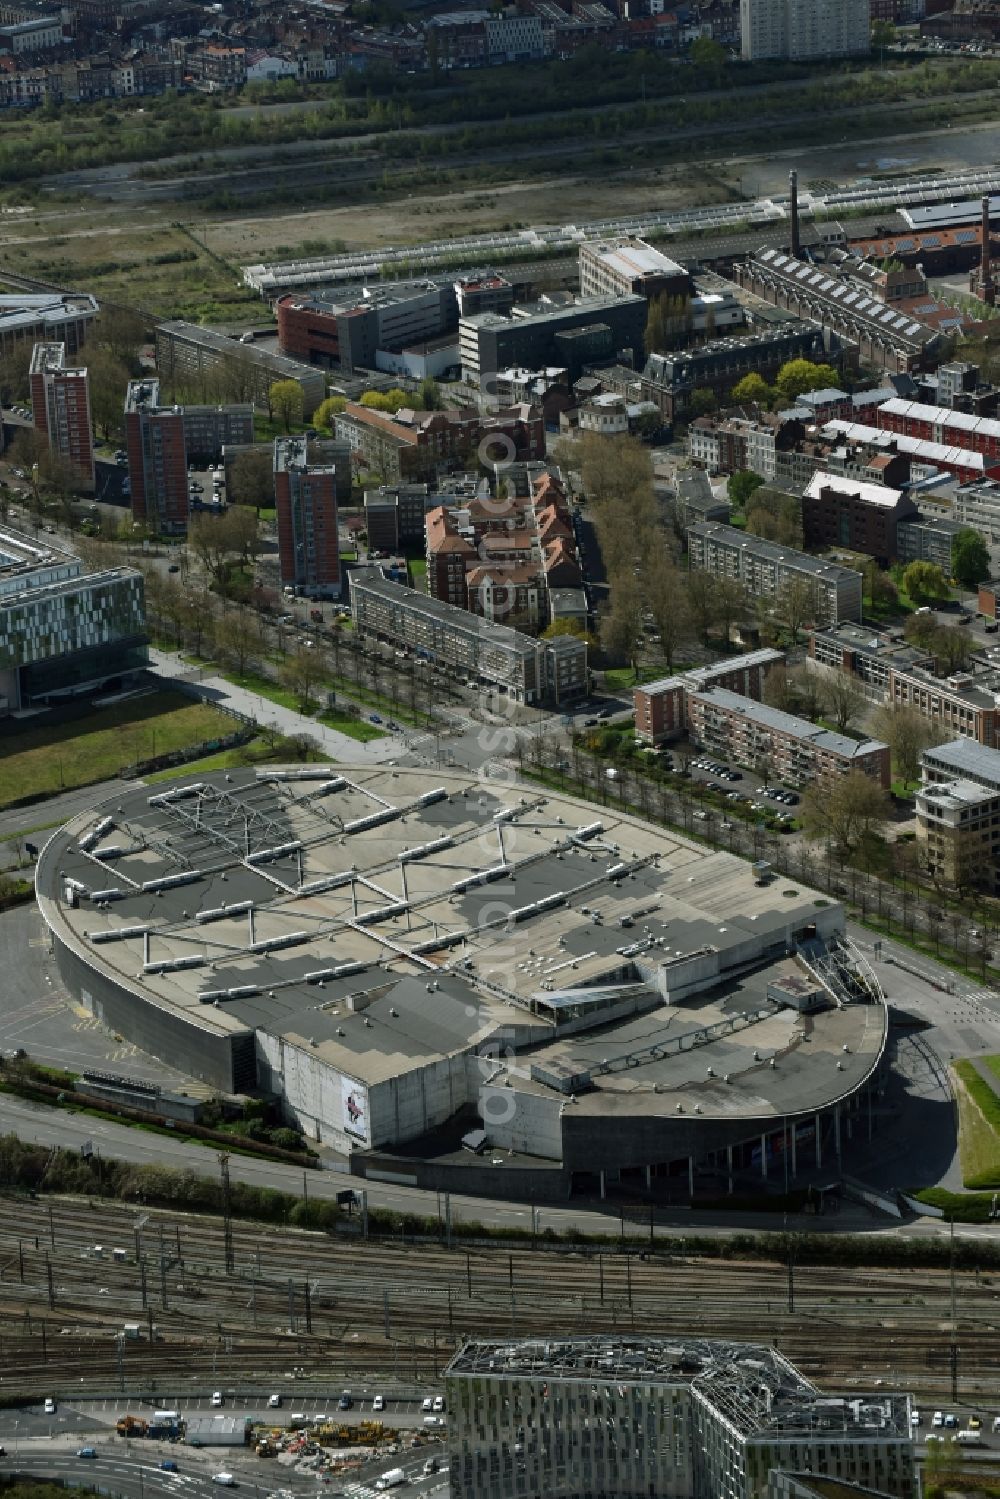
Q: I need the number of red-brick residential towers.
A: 3